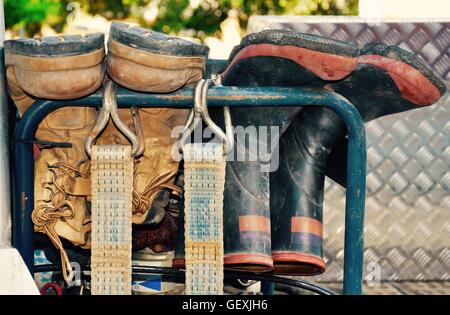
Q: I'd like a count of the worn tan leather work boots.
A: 2